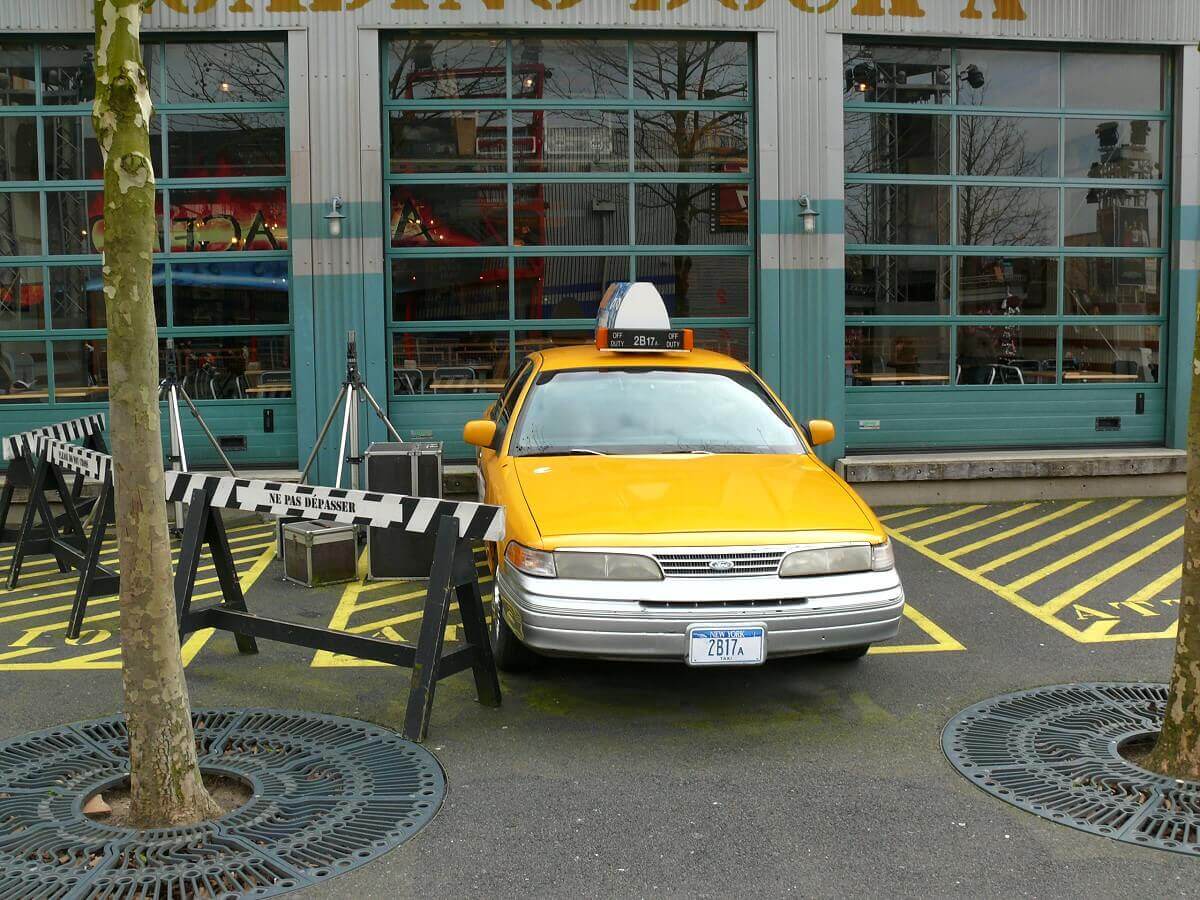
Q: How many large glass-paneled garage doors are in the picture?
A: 3